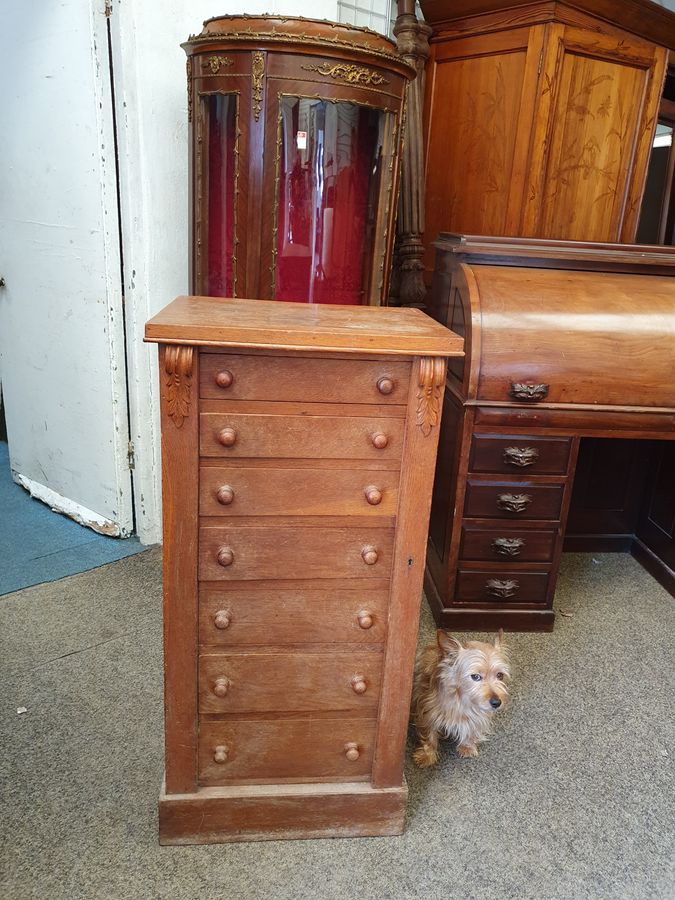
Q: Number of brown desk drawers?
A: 4